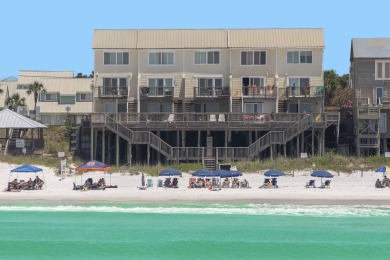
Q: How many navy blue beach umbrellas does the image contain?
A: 6